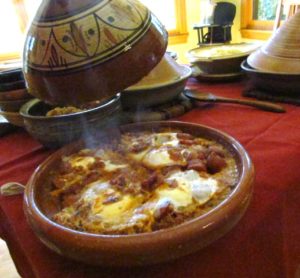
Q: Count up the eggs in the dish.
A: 4